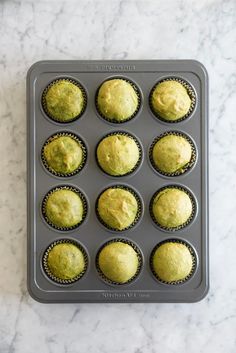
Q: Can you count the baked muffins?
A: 12